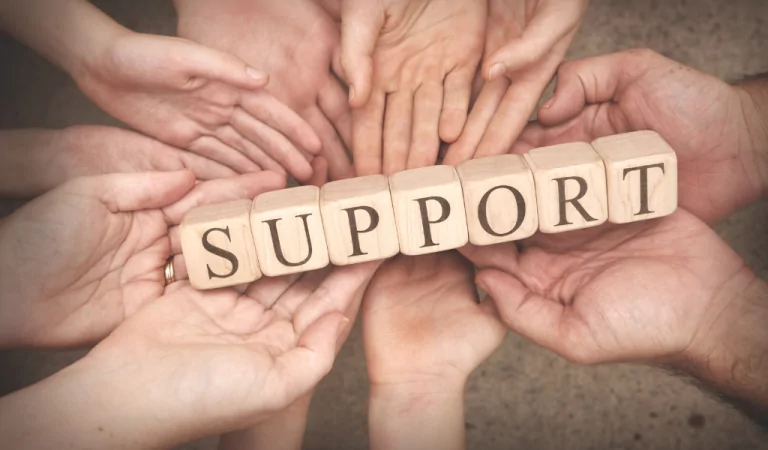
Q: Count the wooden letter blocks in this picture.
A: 7